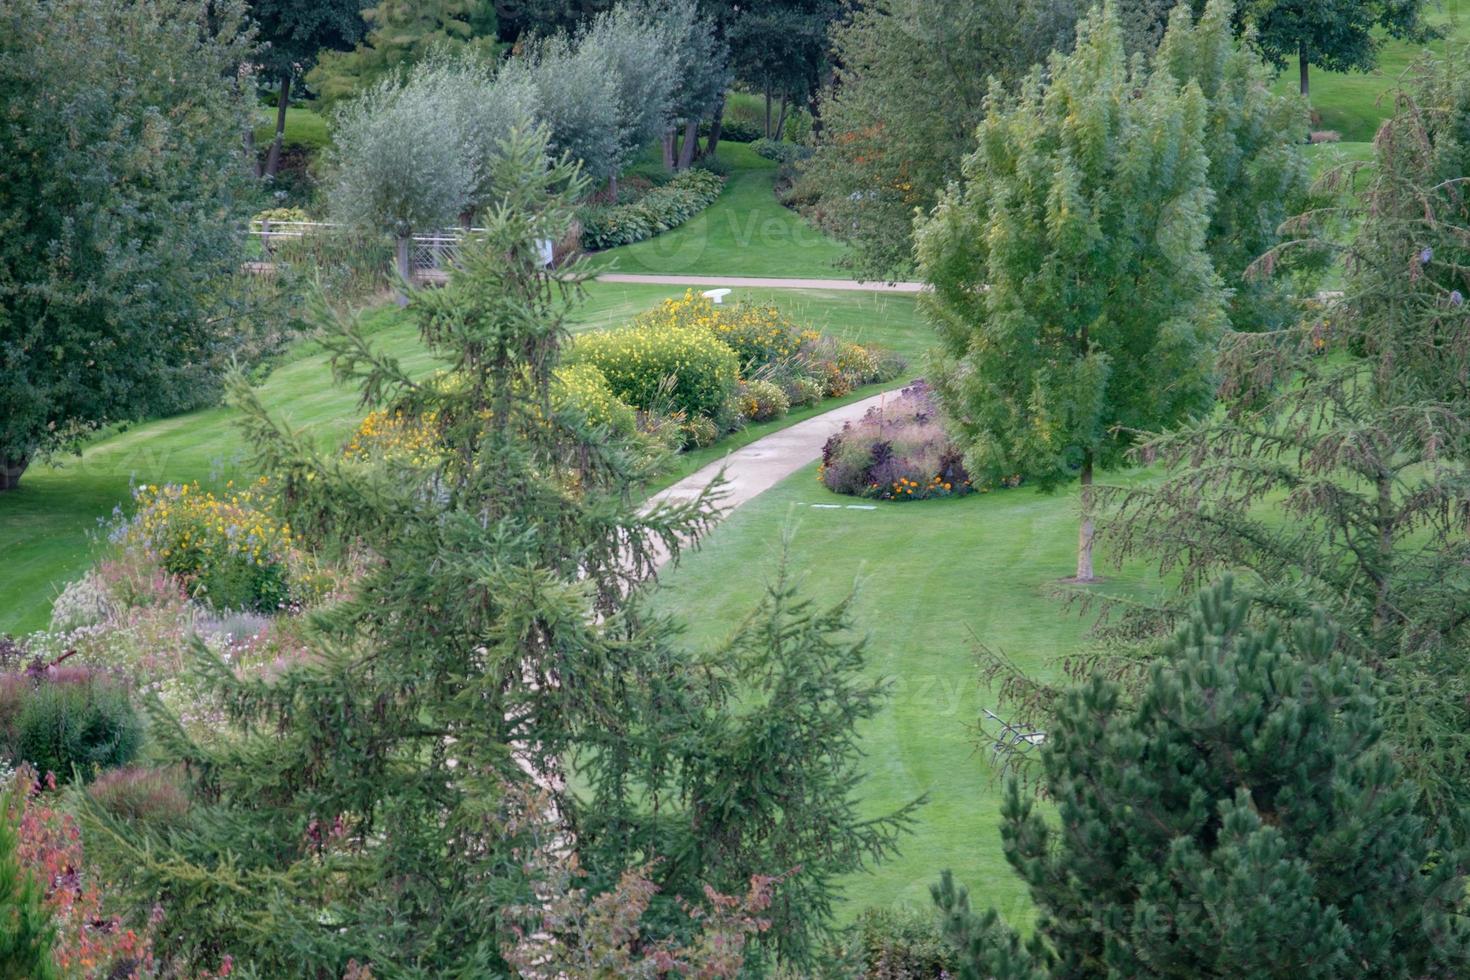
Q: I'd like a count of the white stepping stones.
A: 2